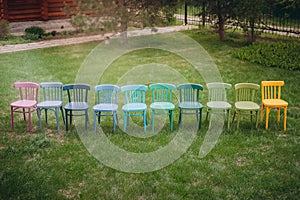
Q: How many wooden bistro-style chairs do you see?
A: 10